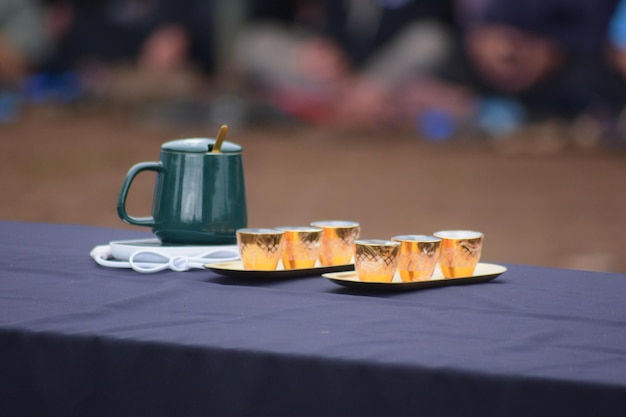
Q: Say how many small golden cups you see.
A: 6